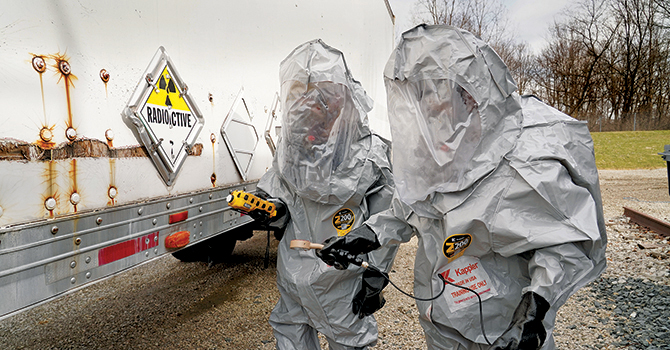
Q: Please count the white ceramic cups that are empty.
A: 0